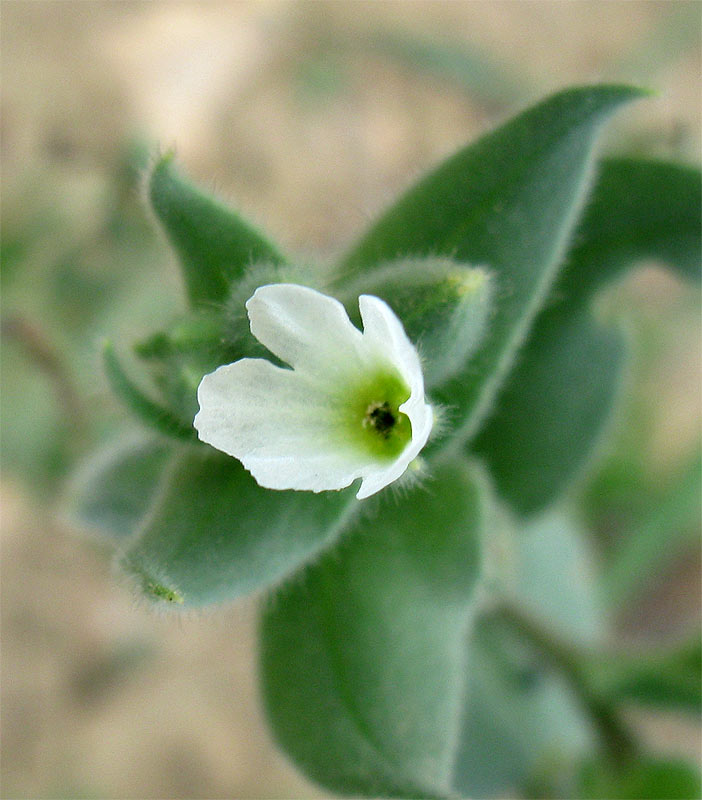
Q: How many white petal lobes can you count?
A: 5